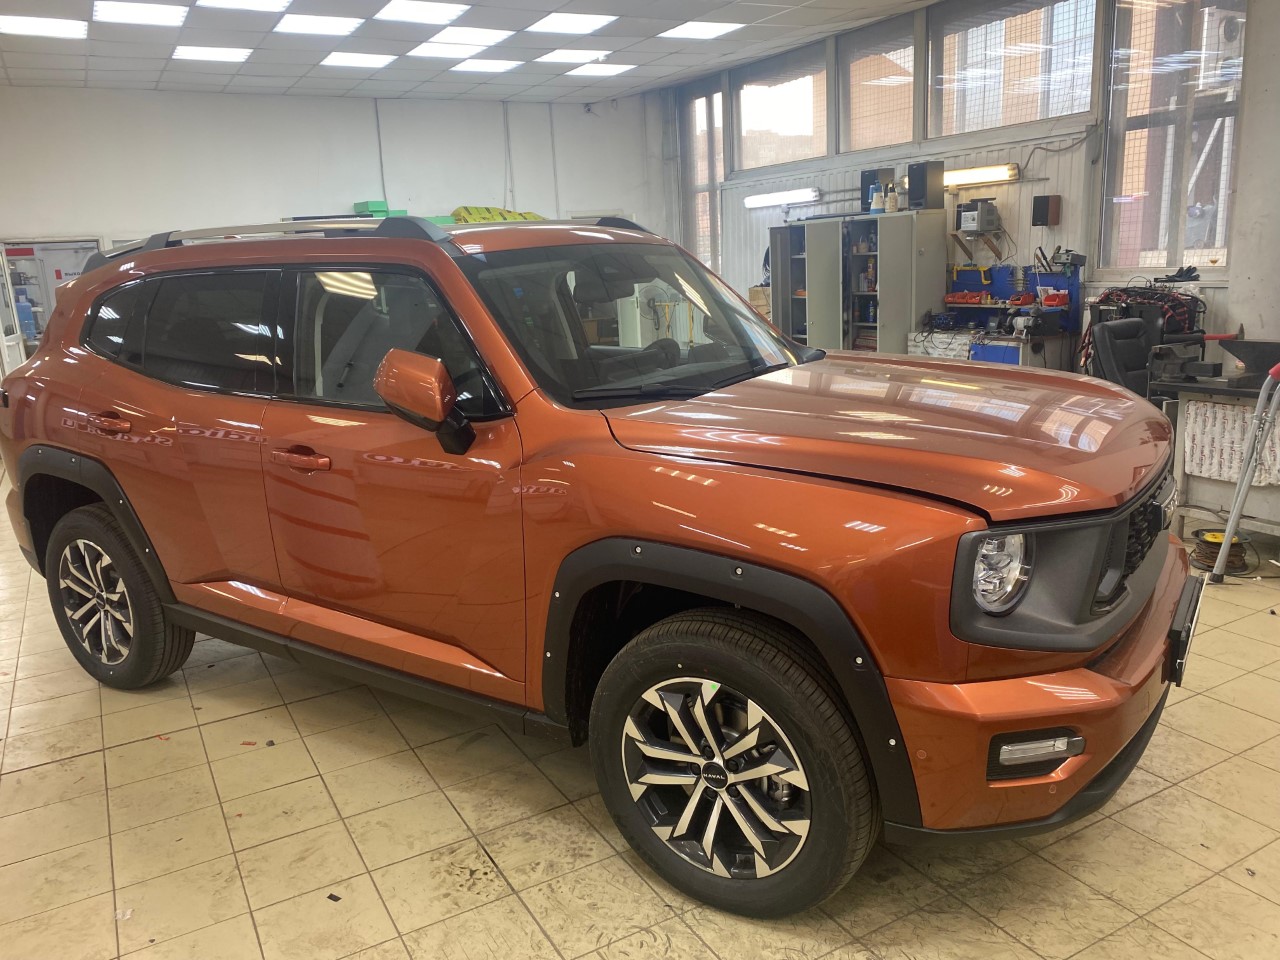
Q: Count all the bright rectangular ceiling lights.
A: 14